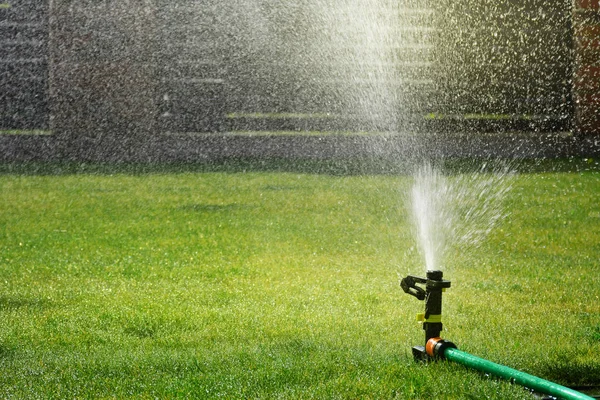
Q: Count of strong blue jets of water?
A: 0